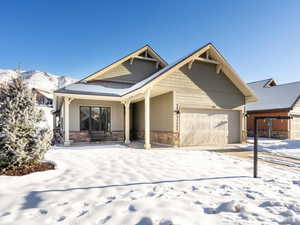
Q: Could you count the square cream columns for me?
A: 3